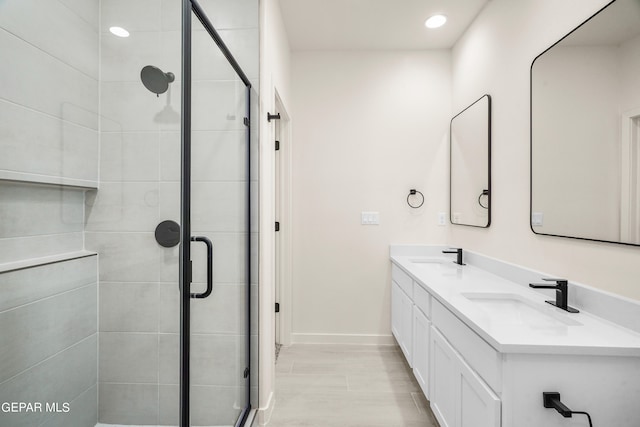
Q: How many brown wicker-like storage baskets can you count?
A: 0